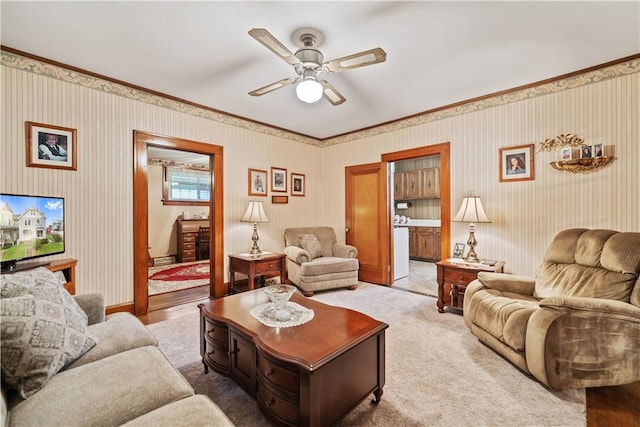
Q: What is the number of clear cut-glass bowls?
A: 1